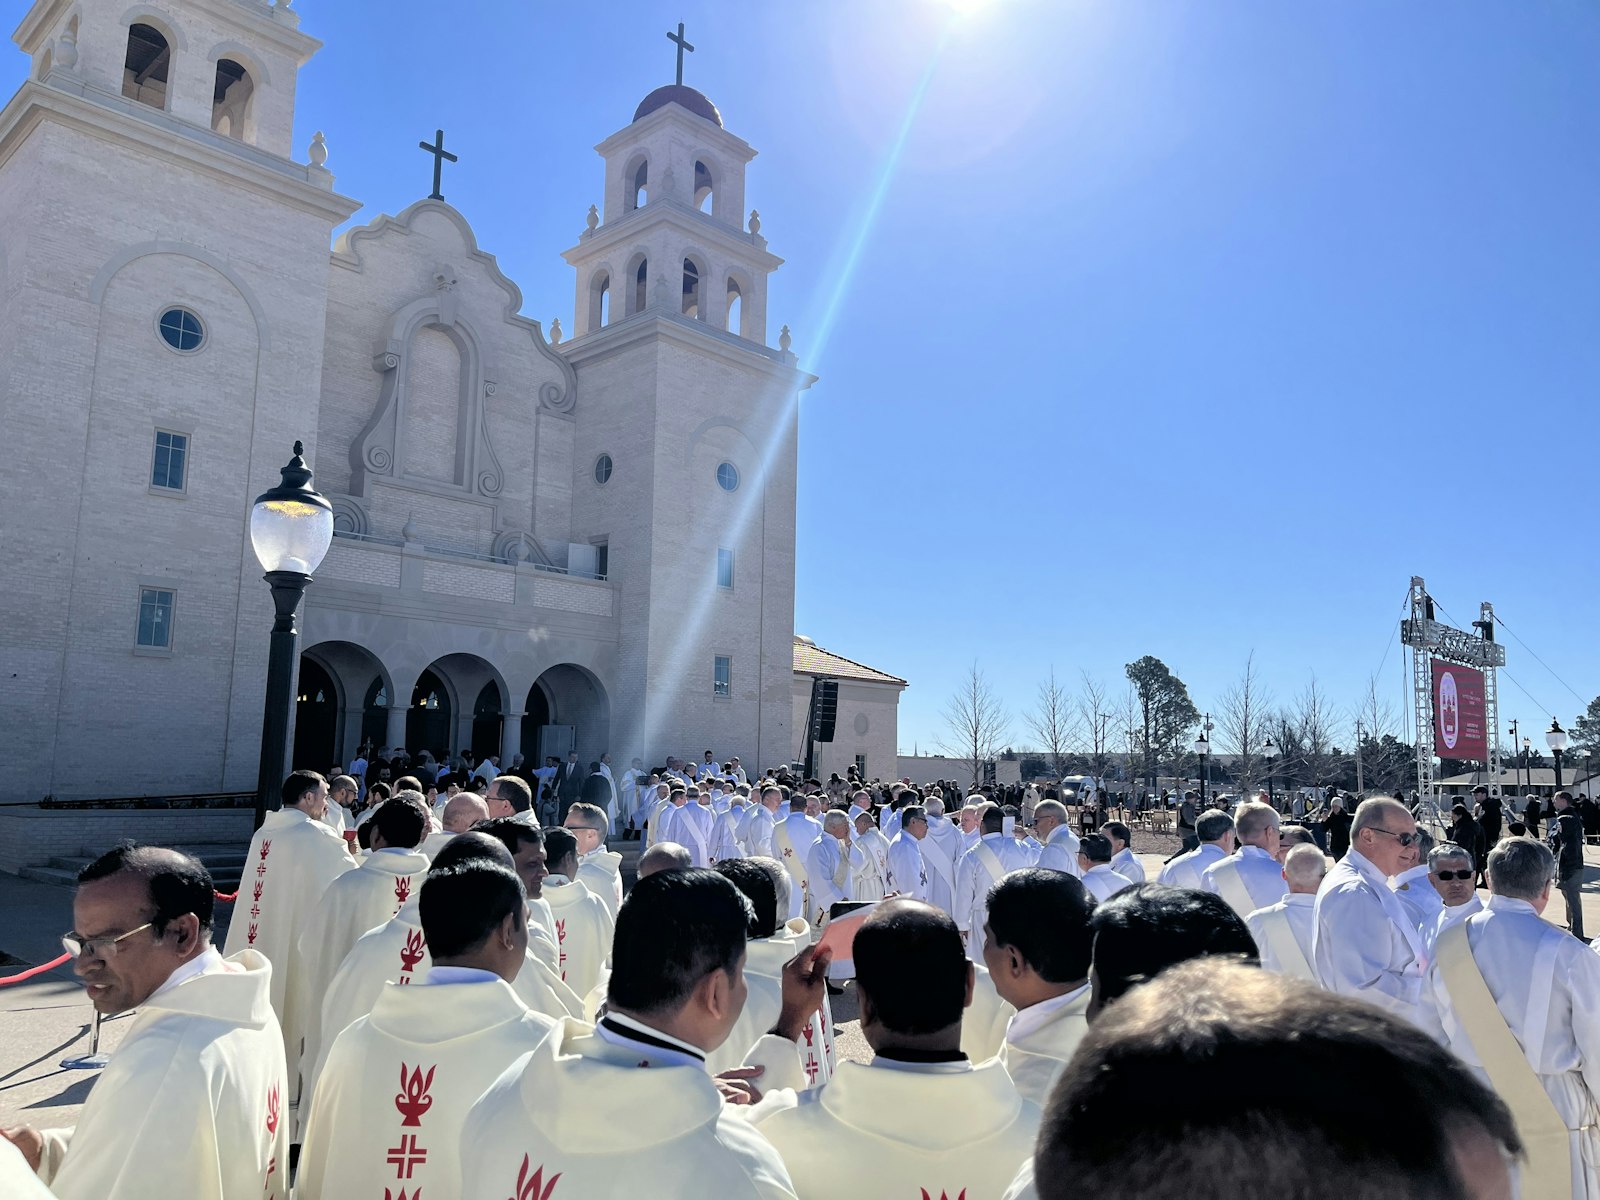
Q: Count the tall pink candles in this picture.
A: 0